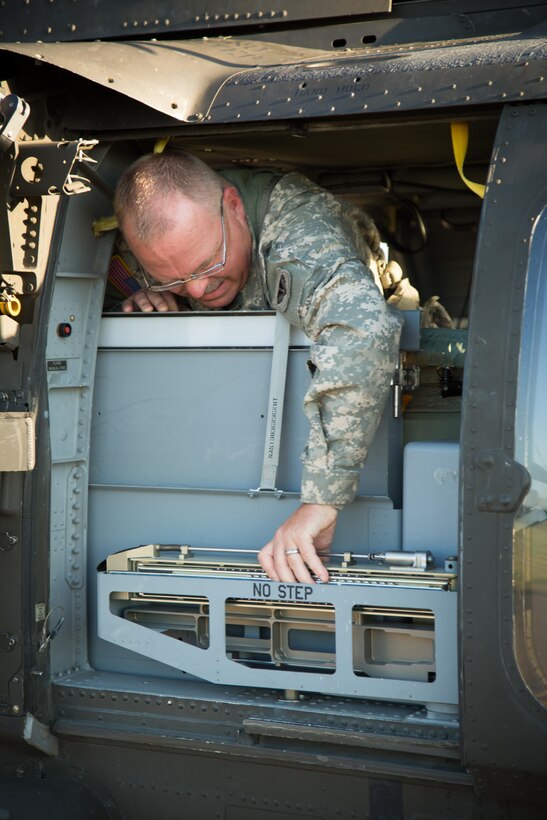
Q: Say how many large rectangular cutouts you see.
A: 3